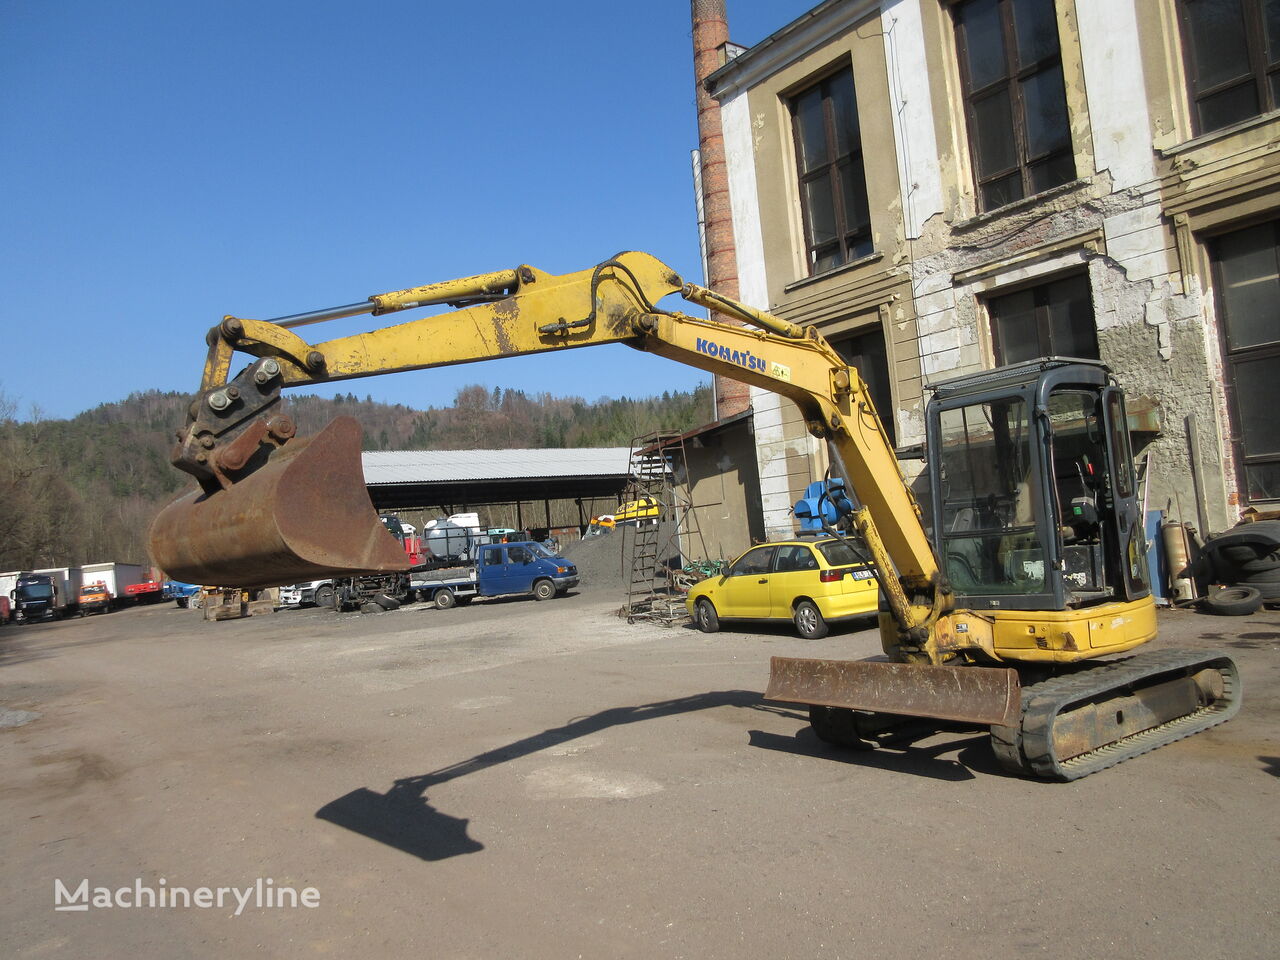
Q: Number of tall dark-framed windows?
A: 6